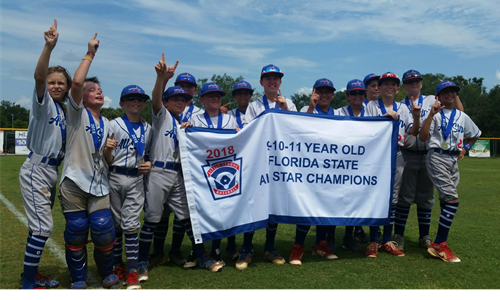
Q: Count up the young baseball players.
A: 14